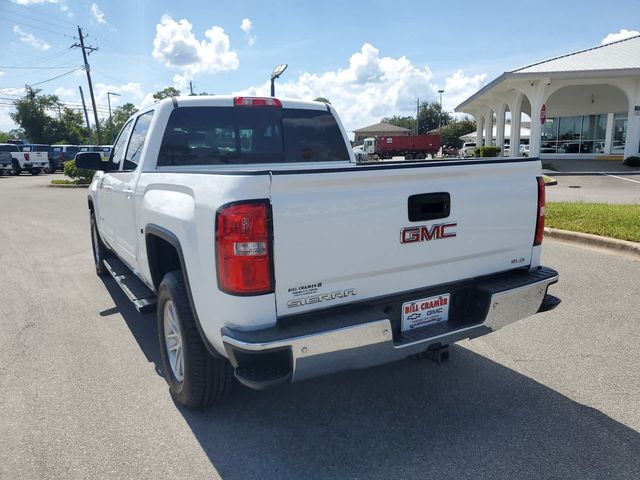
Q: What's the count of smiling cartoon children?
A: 0